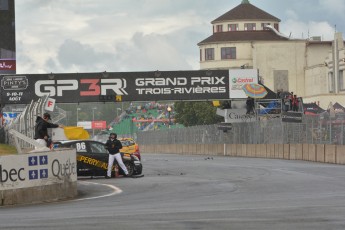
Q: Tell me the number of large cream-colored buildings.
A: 1